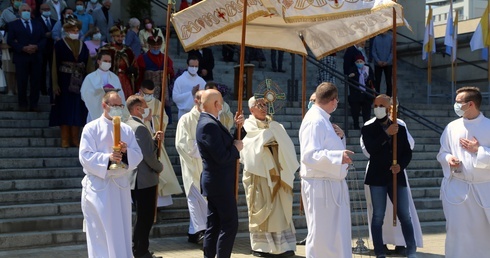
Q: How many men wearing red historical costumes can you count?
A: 2